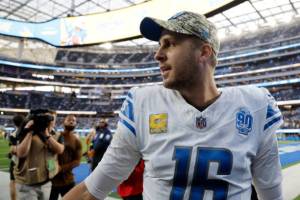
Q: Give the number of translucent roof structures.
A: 1